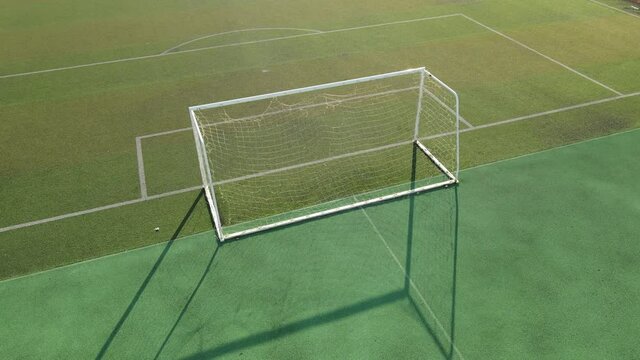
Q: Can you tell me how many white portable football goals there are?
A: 1